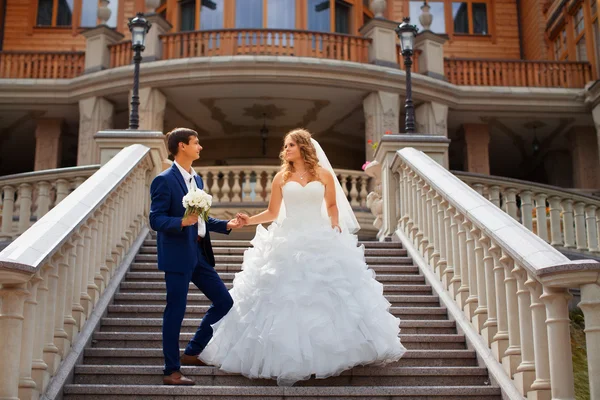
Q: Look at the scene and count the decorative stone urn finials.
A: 4